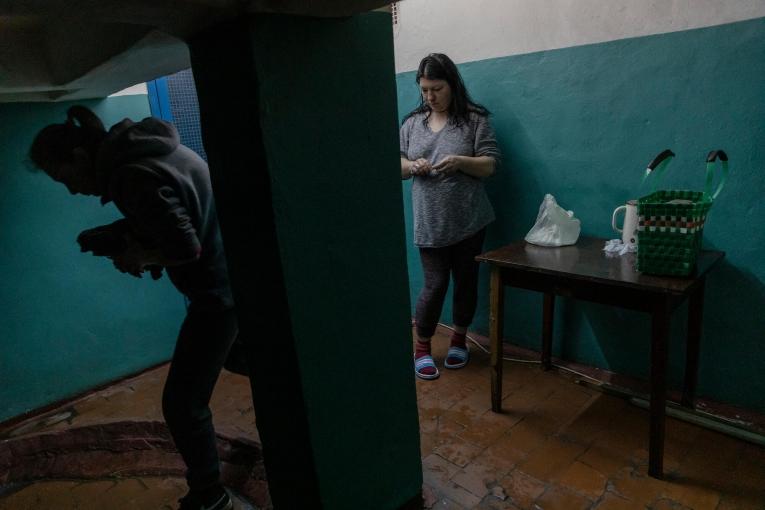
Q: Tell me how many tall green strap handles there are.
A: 2